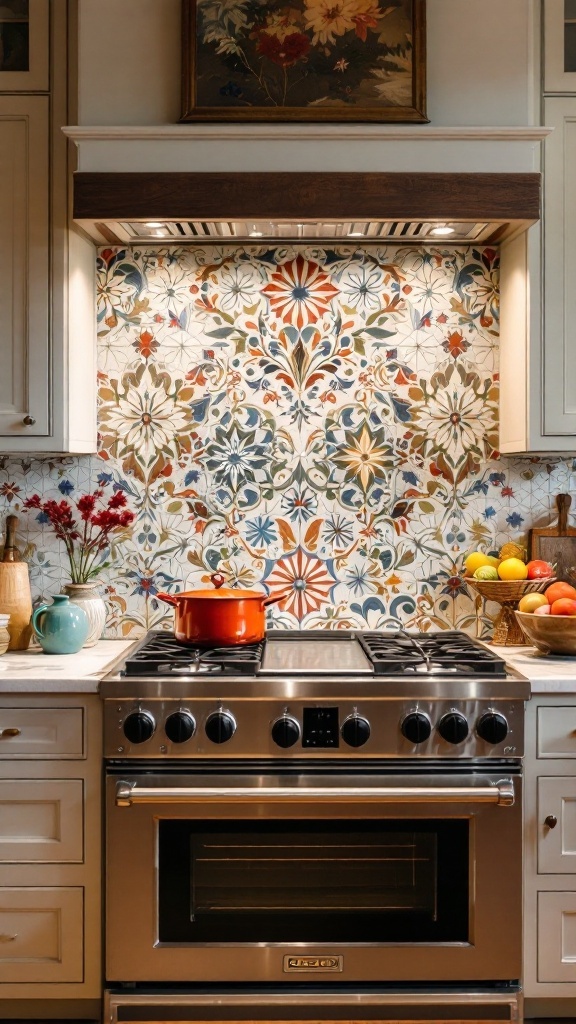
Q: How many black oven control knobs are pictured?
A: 8